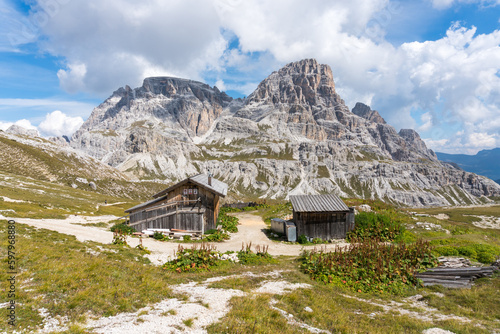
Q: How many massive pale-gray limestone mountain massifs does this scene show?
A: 2